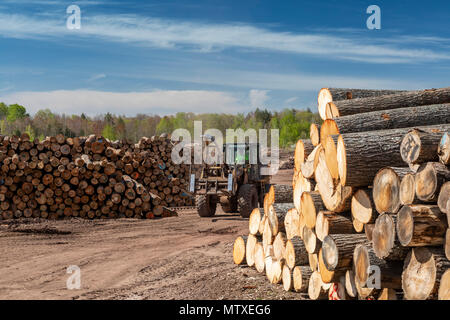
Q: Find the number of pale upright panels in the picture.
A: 2